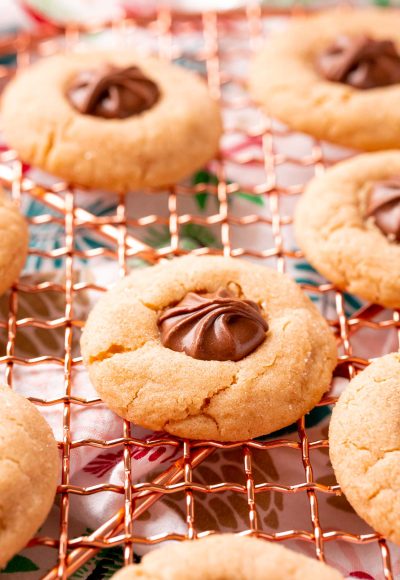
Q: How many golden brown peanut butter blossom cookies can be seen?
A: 8